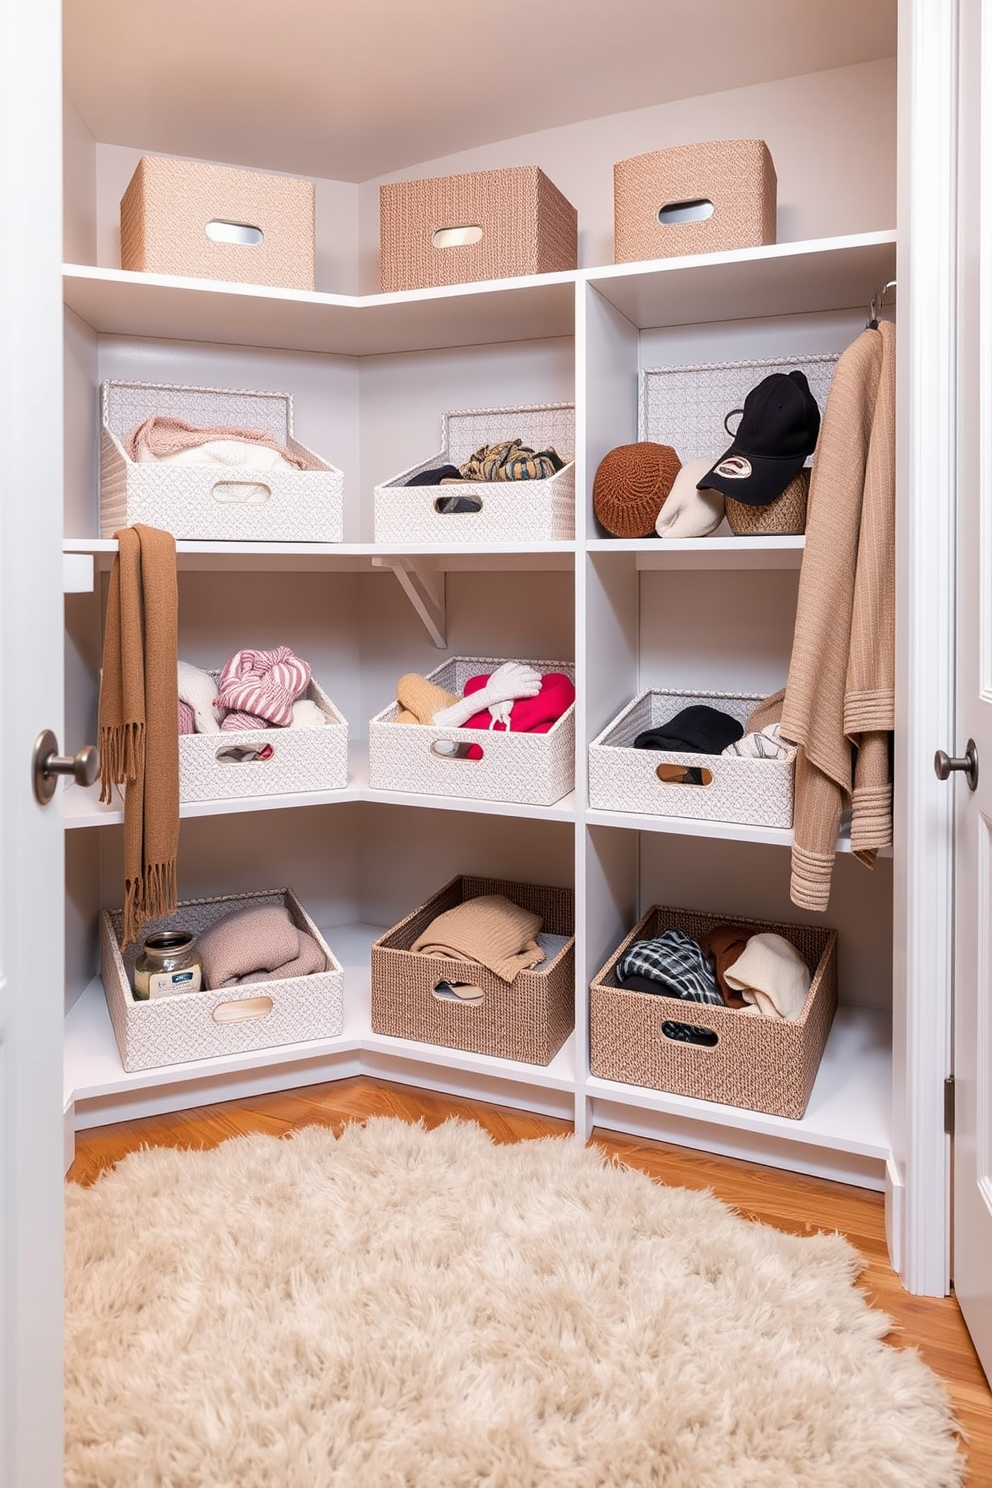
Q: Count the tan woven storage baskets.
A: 5